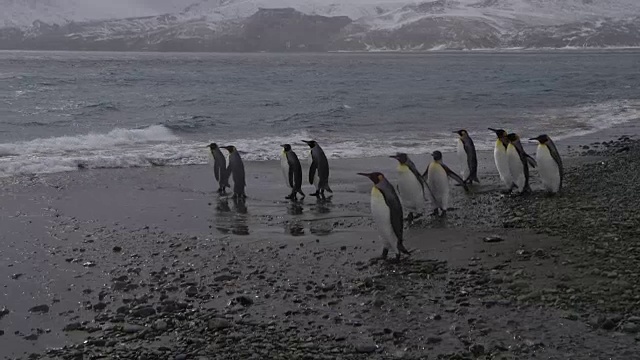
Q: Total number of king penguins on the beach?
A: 11